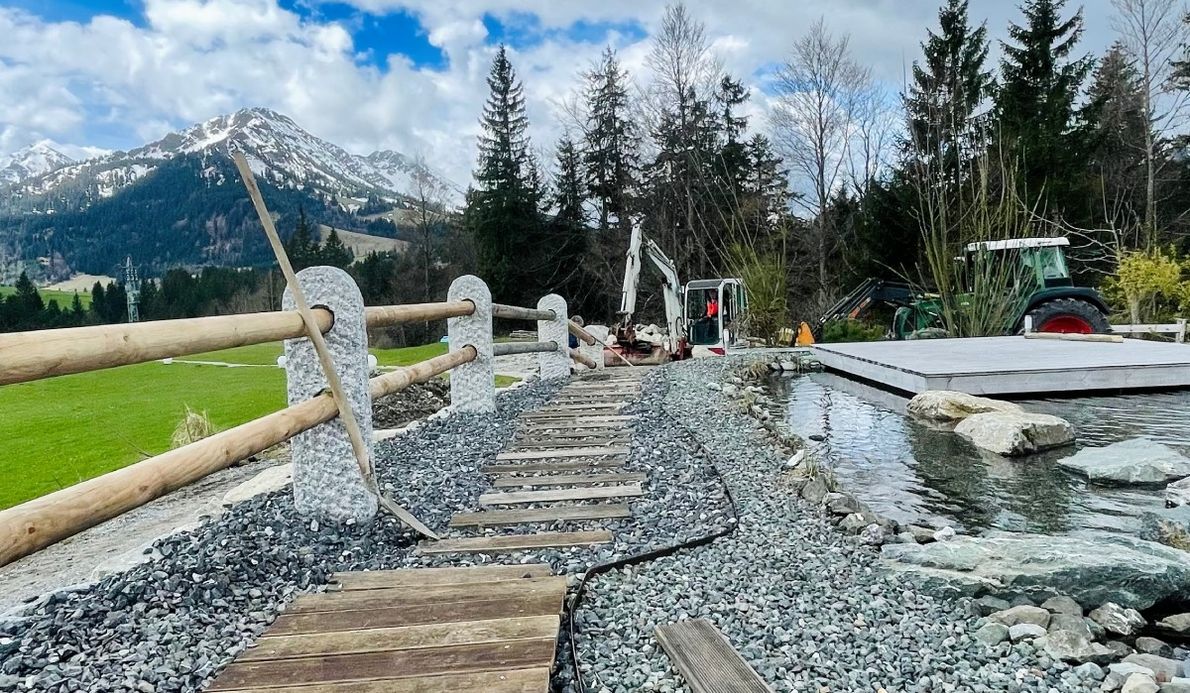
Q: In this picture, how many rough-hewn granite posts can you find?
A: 4